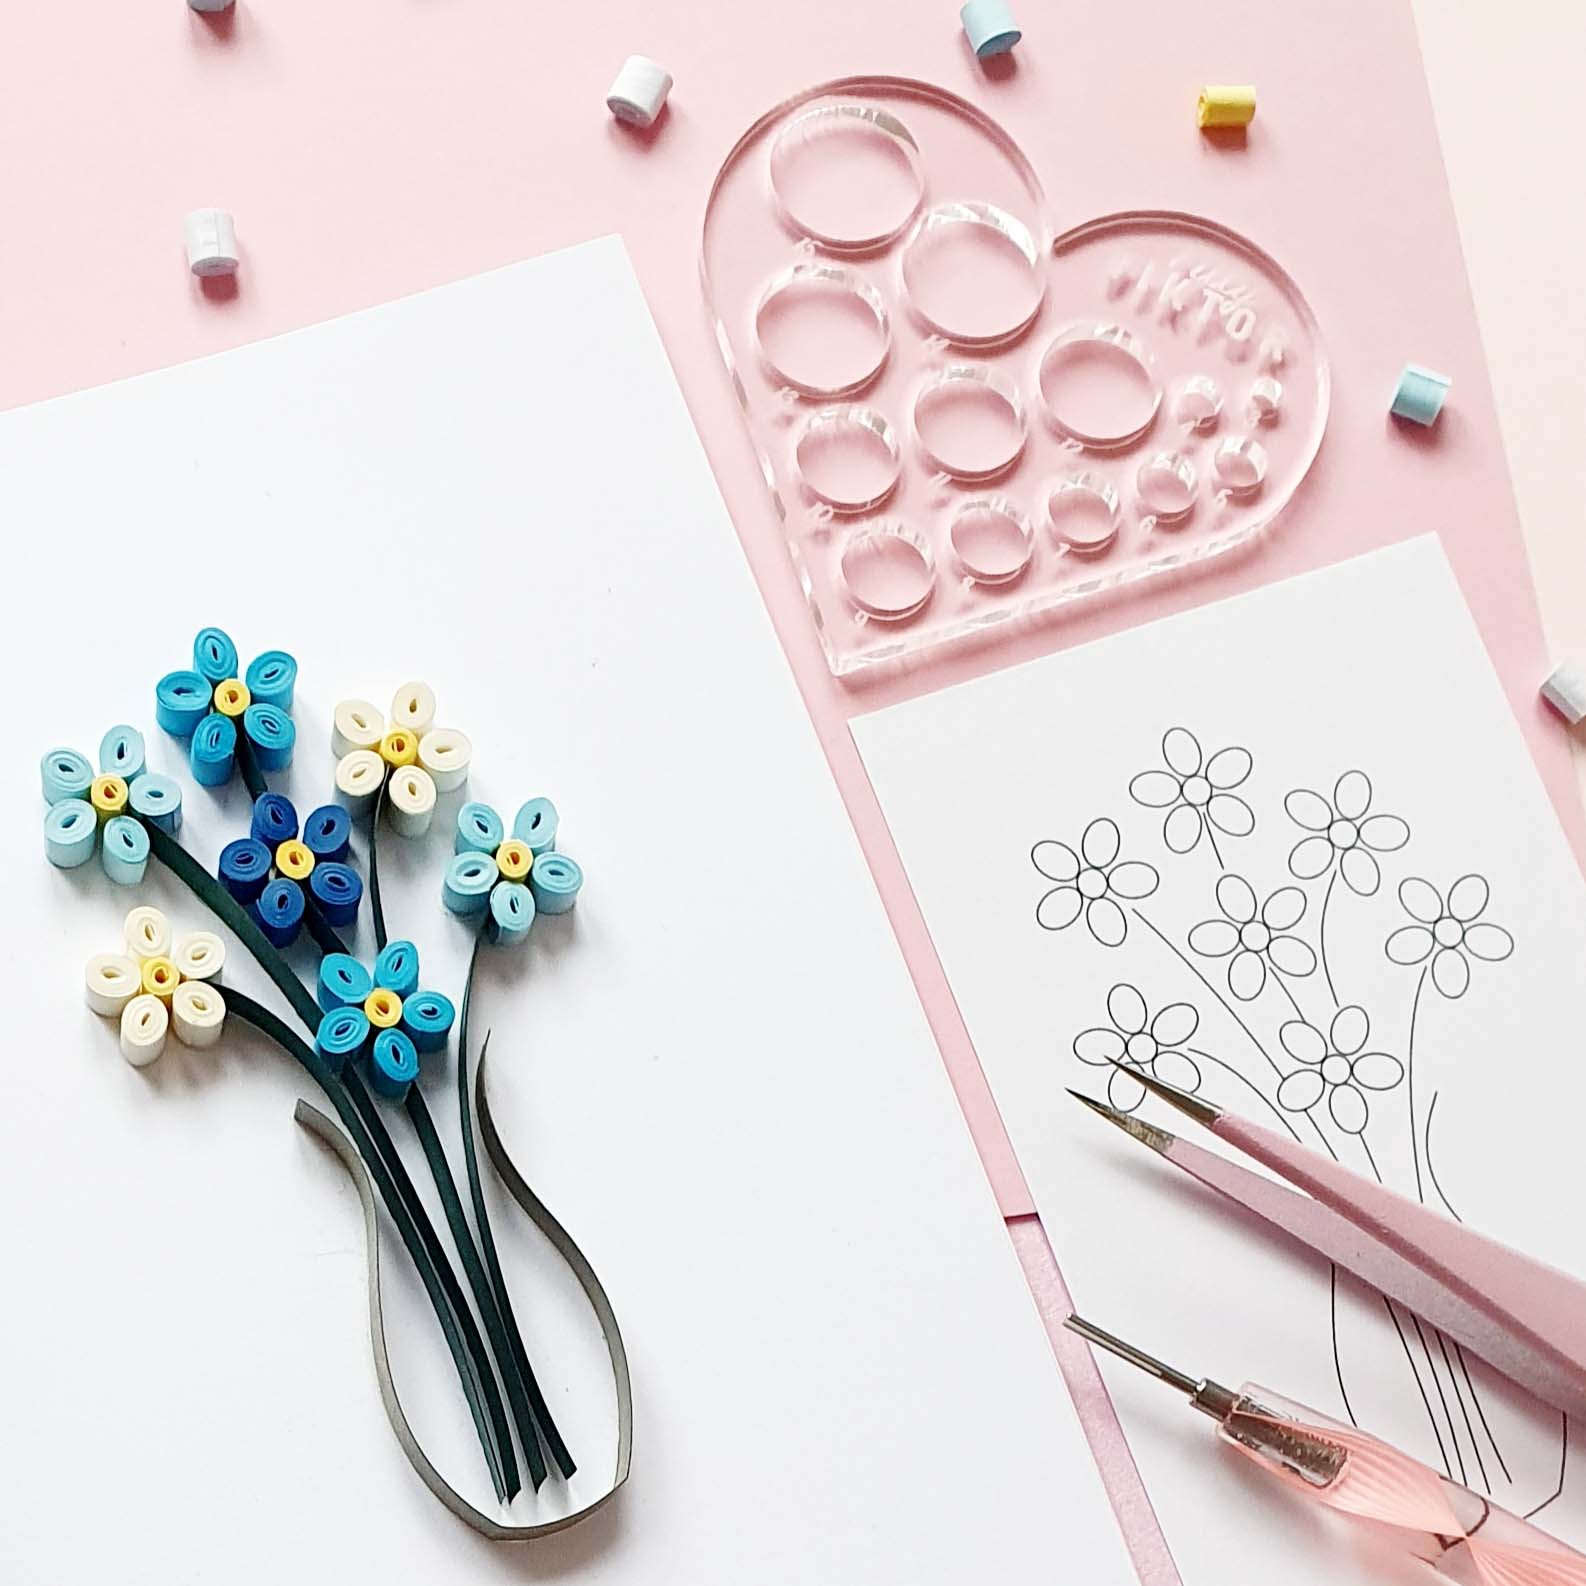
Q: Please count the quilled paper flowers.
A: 7